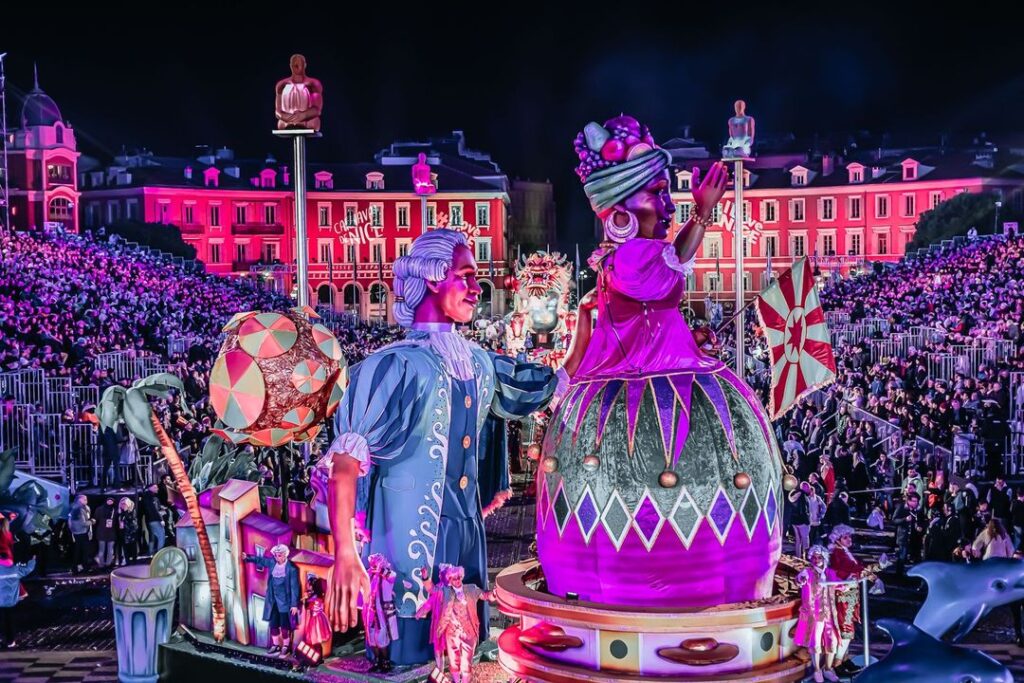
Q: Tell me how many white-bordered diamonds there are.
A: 9